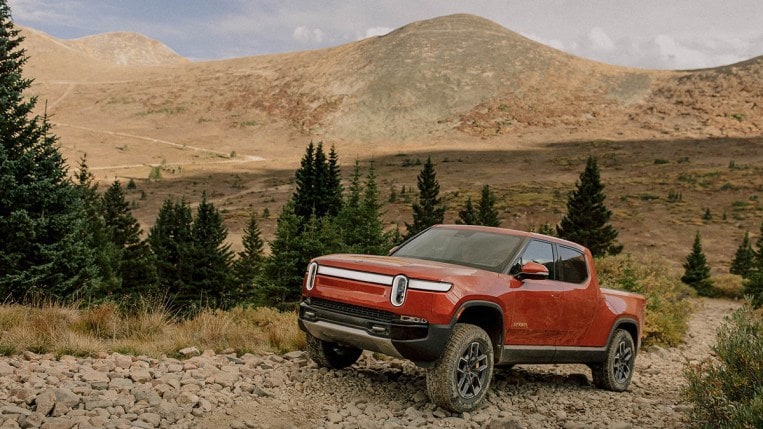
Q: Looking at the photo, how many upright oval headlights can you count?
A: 2